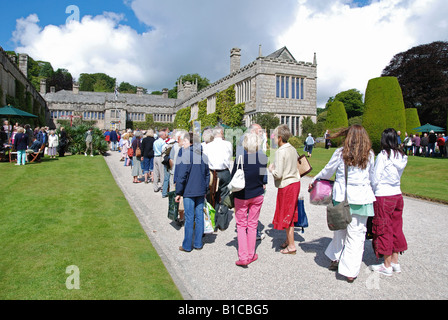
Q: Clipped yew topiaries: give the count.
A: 3